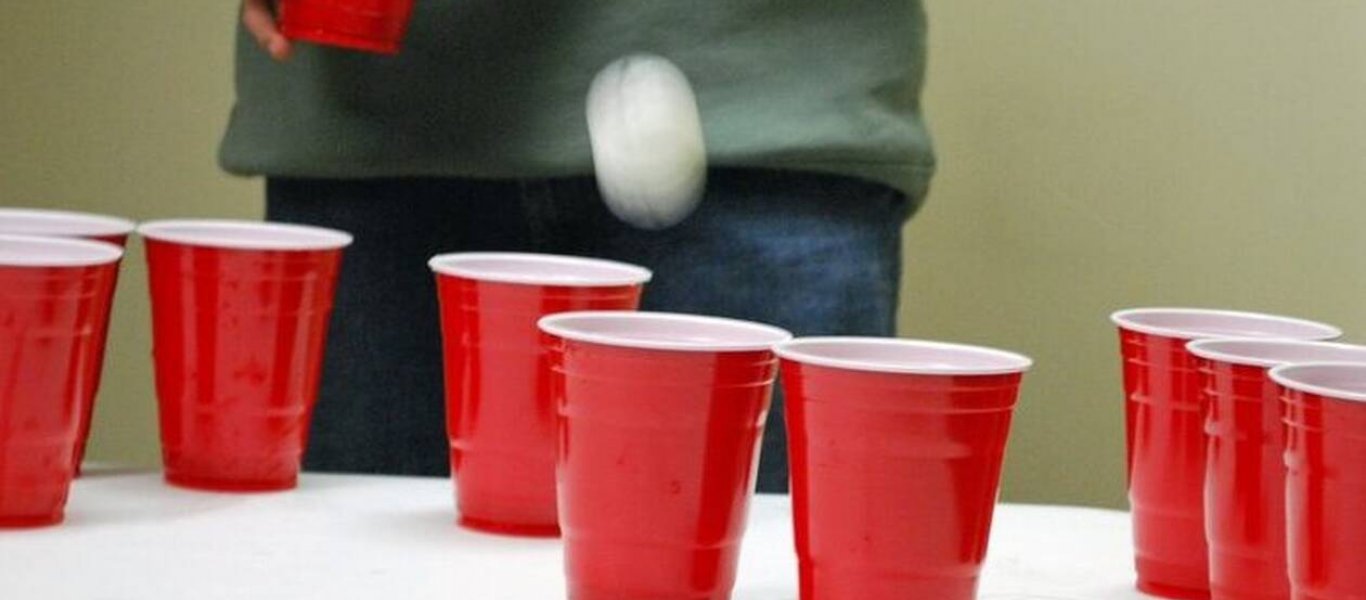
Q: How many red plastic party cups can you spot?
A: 10